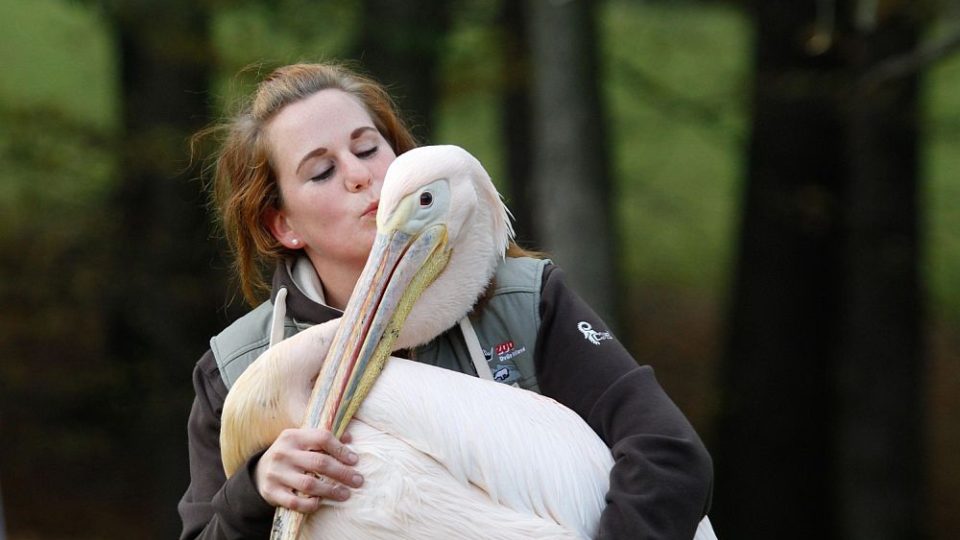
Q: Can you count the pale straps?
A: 2